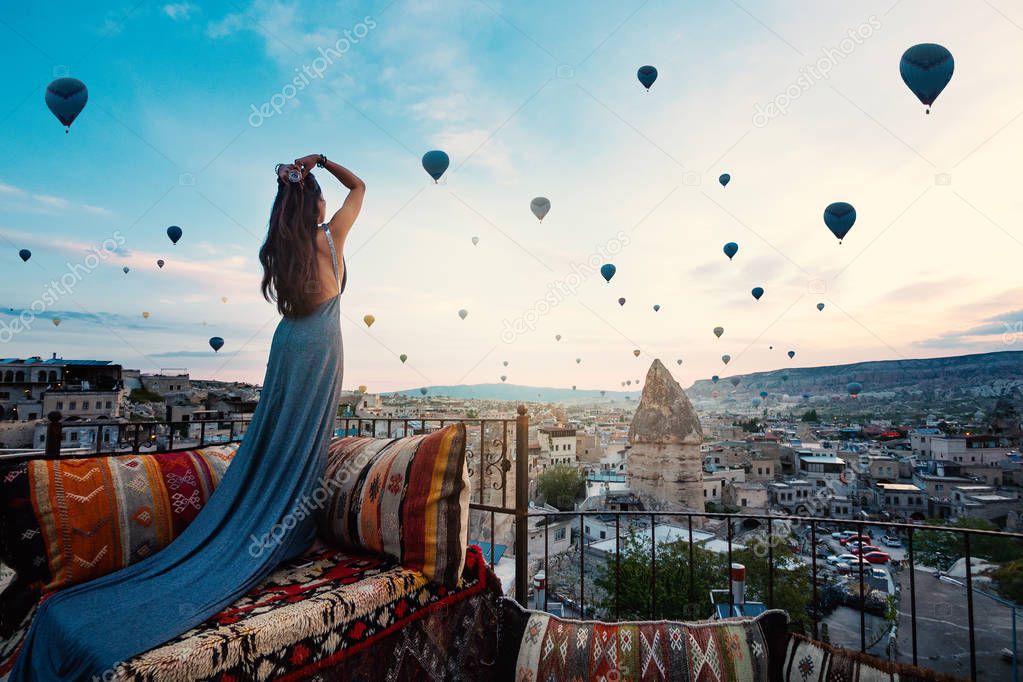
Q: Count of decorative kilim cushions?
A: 4